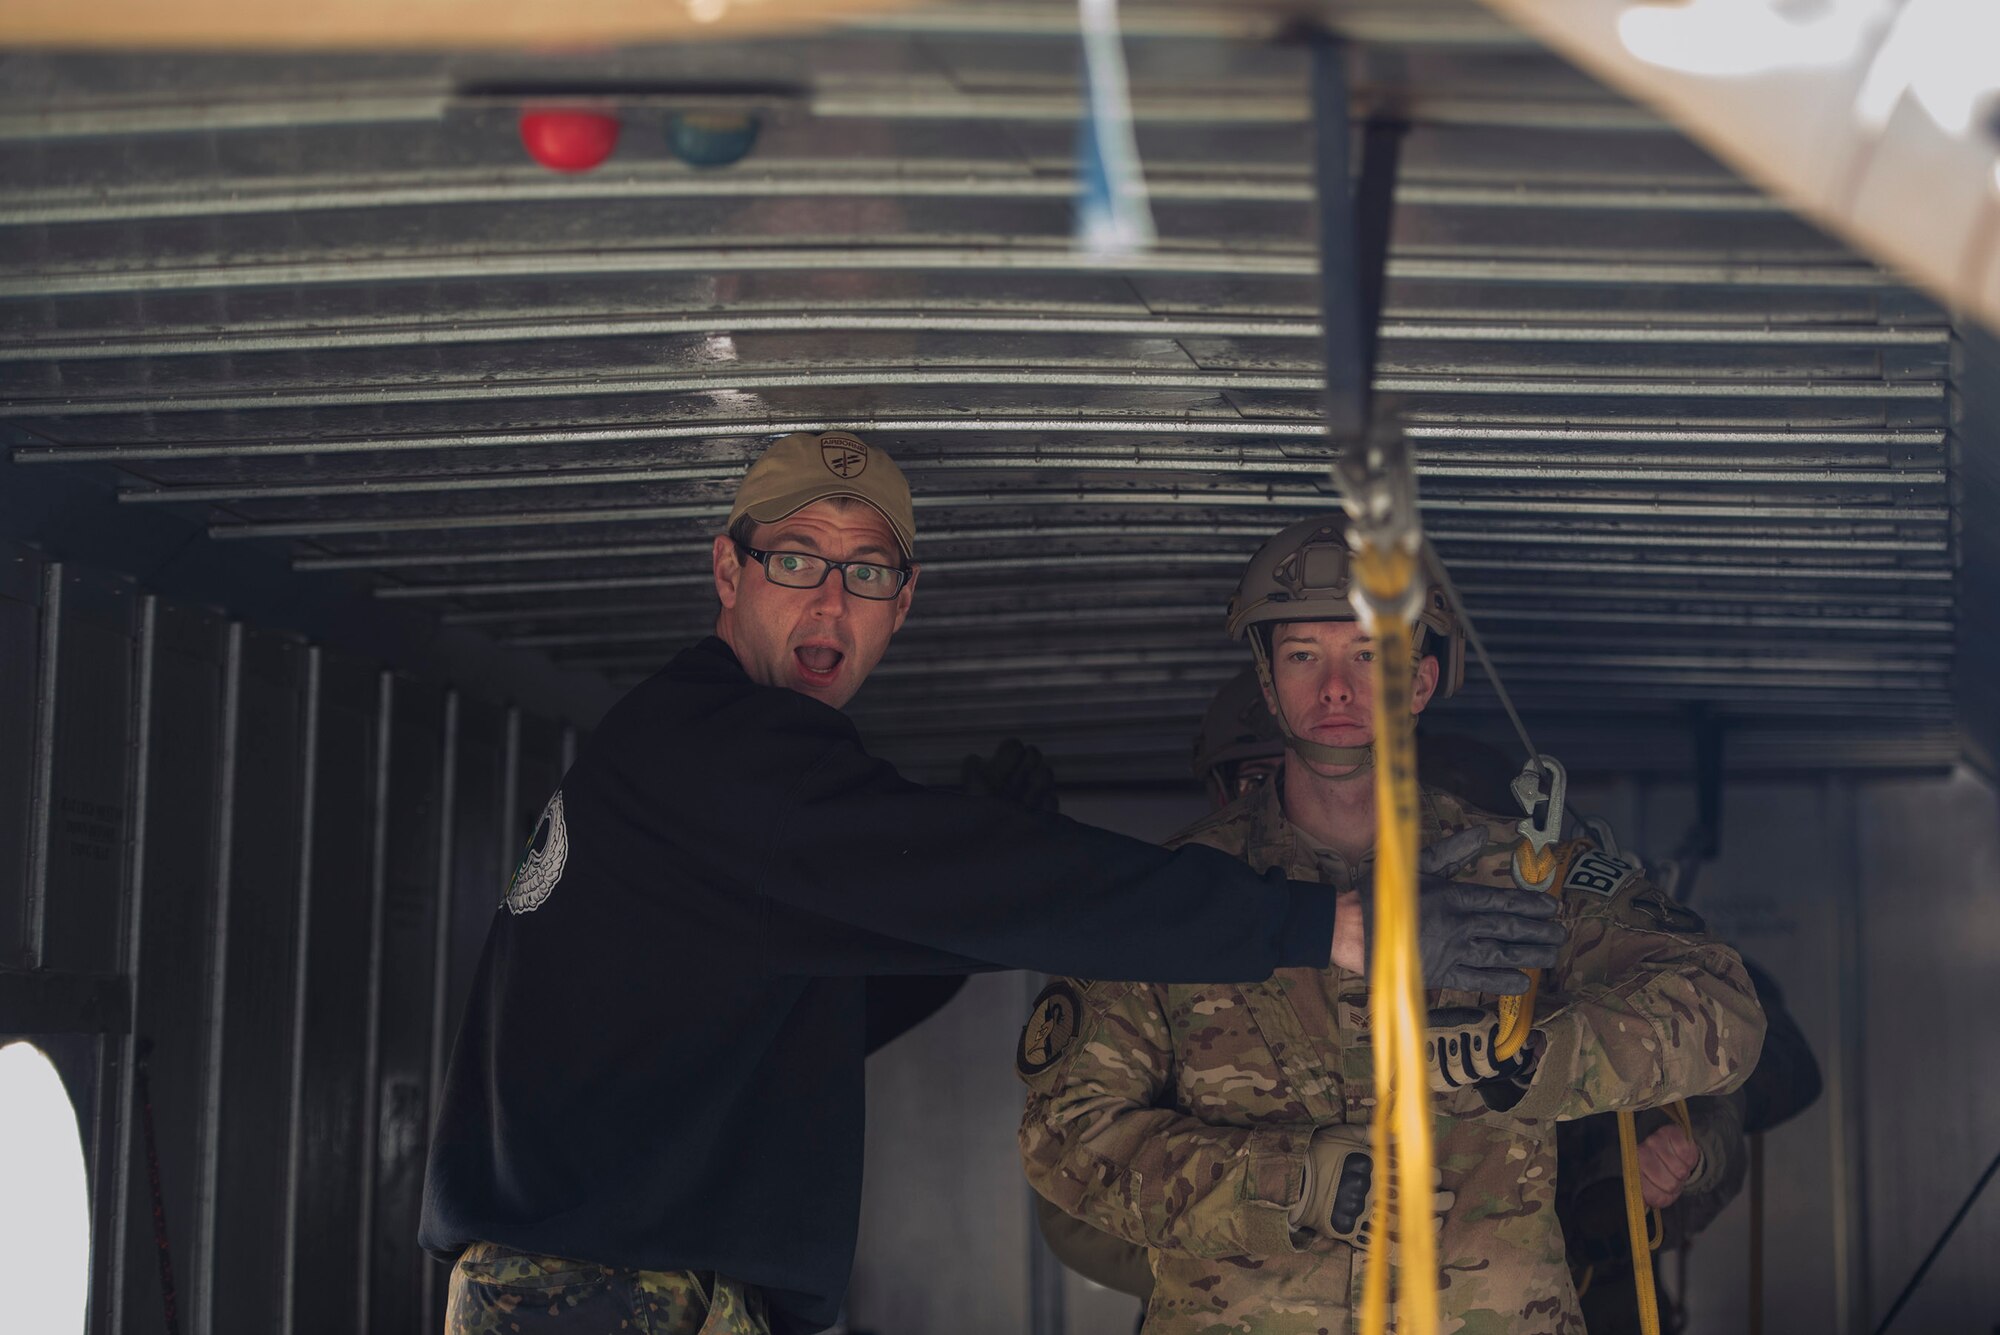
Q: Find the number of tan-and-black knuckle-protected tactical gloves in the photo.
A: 2